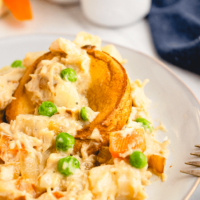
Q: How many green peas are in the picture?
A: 8